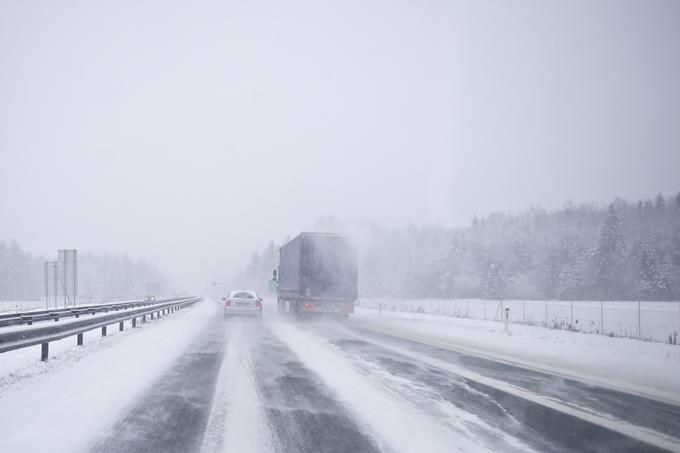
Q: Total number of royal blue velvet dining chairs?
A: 0